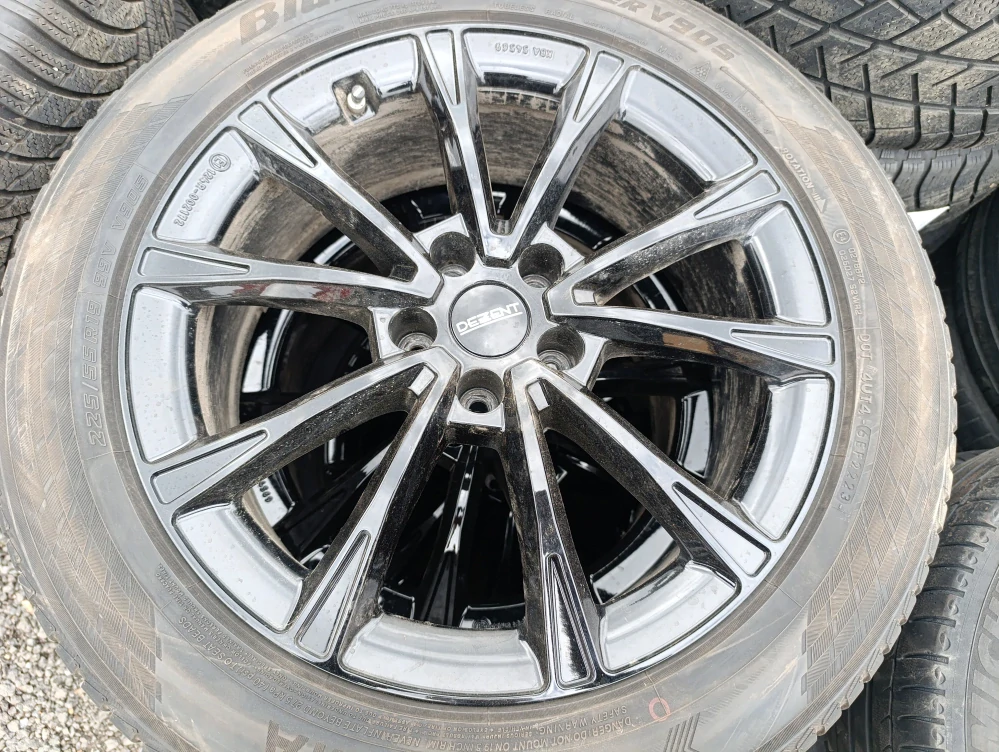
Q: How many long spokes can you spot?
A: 10